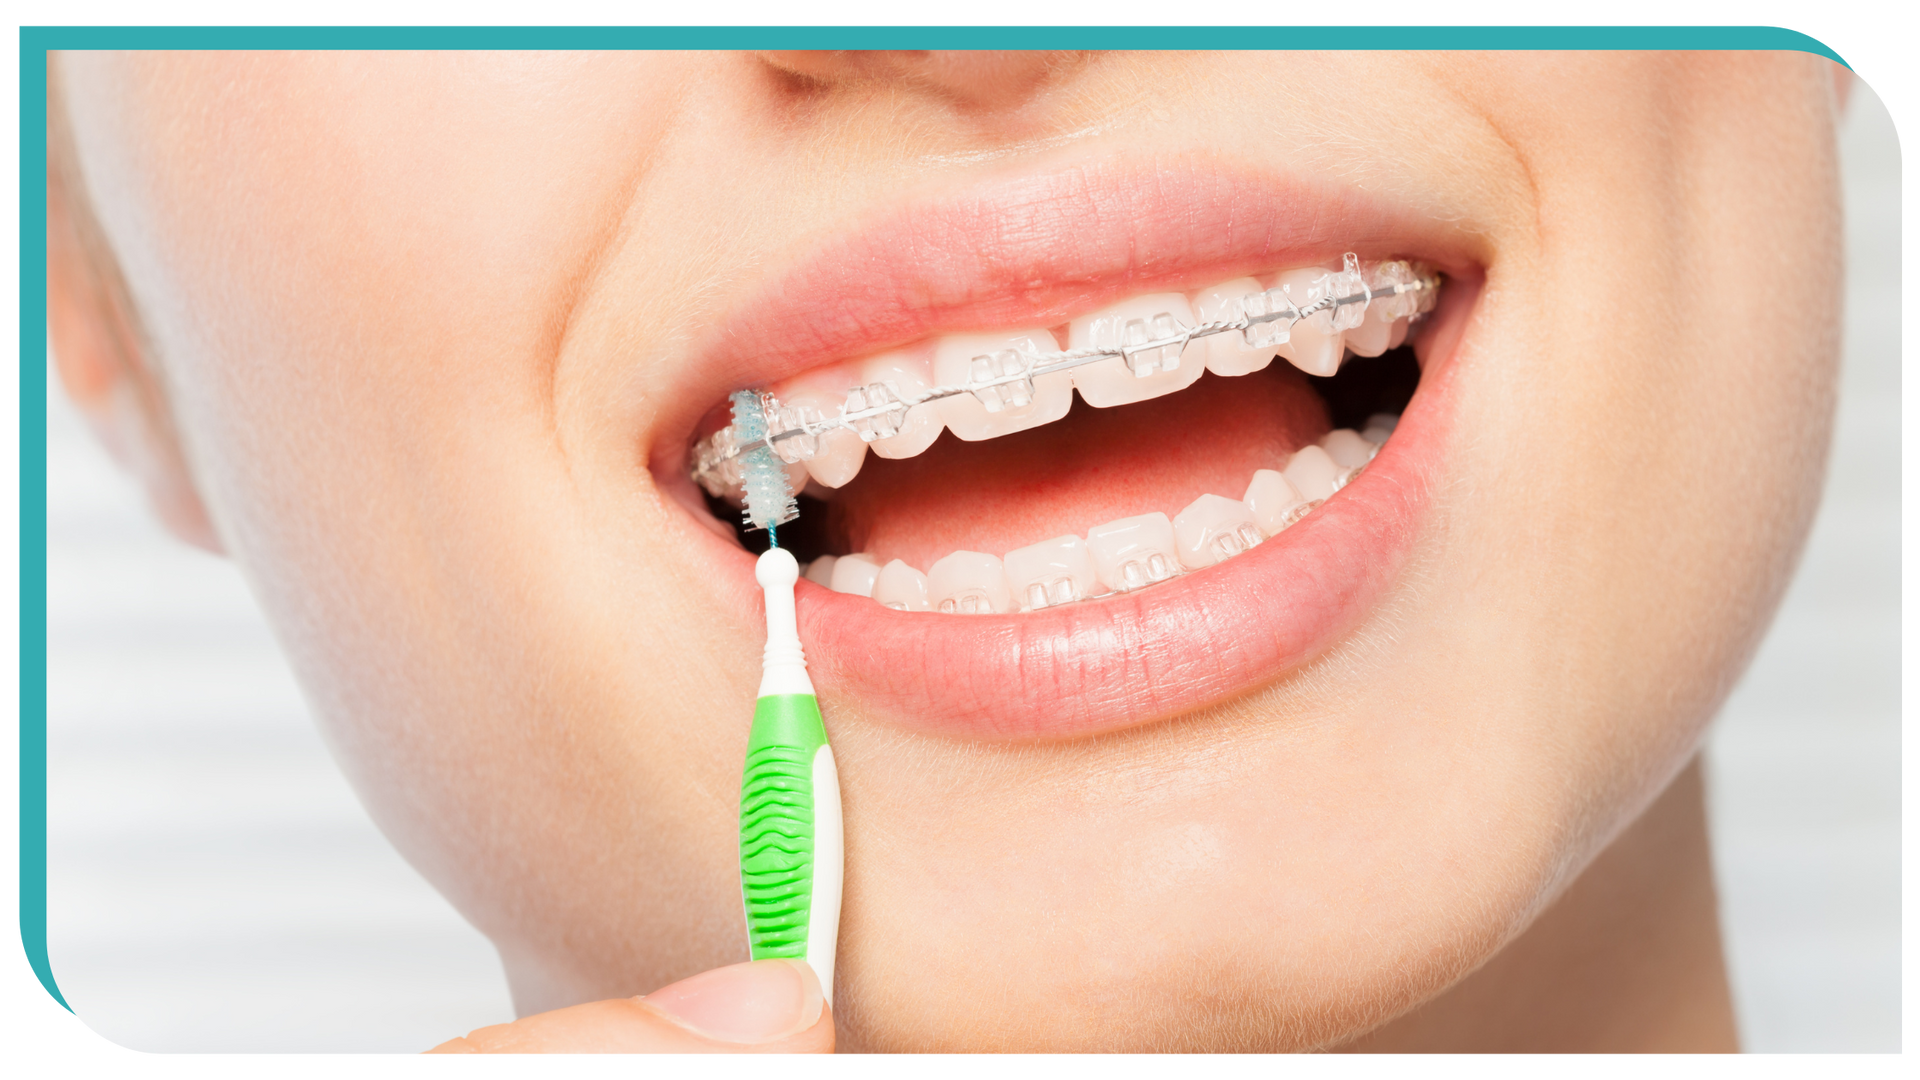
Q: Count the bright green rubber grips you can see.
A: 1